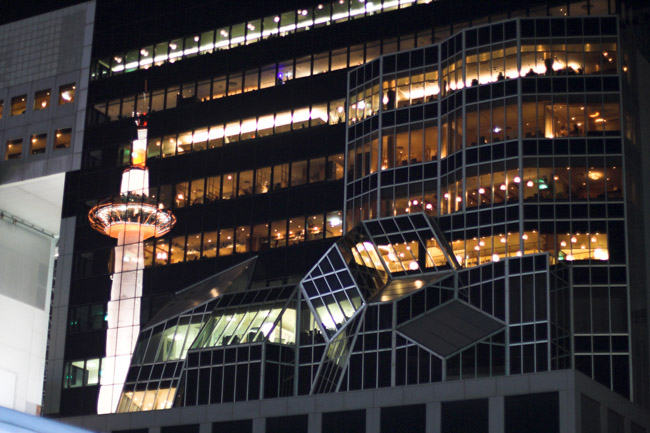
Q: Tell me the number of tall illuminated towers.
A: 1